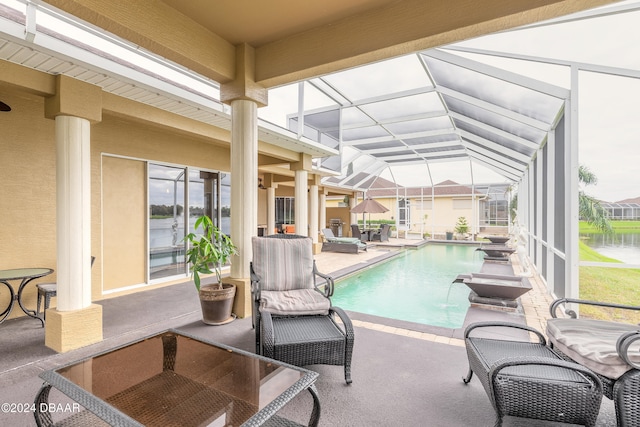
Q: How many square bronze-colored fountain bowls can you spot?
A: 3